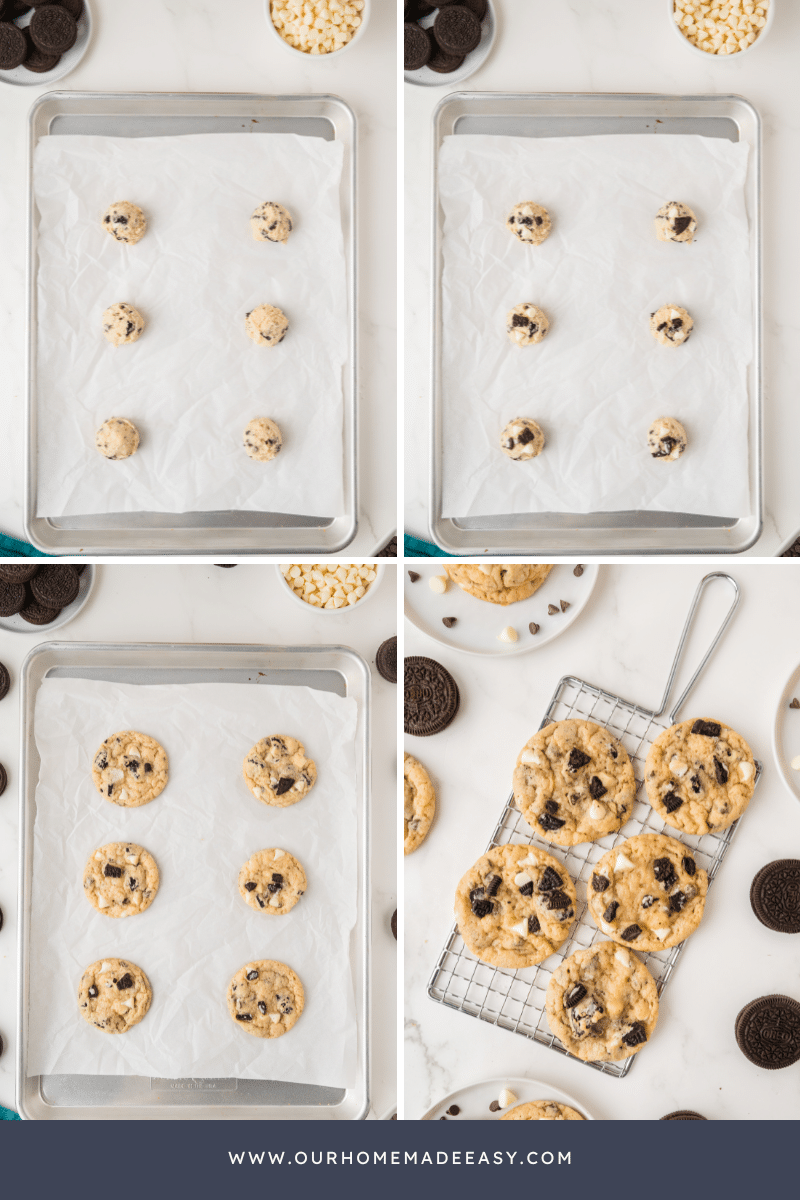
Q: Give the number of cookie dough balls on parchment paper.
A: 12